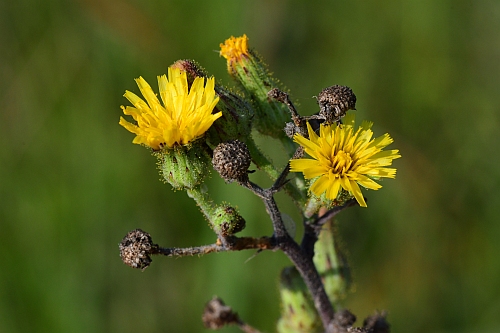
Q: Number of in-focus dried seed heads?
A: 3